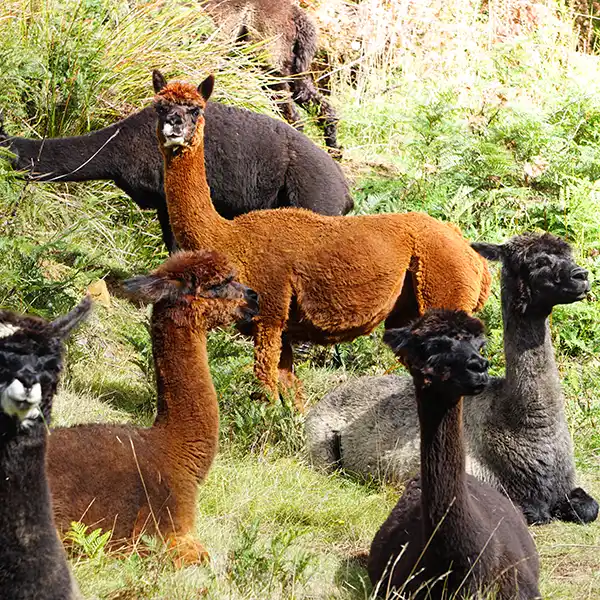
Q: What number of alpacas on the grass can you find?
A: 7